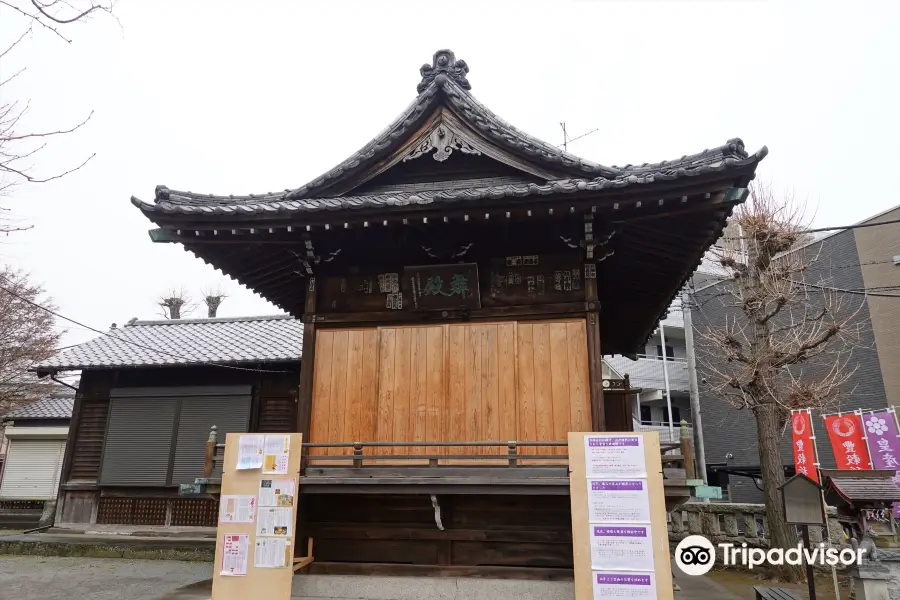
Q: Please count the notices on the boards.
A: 11